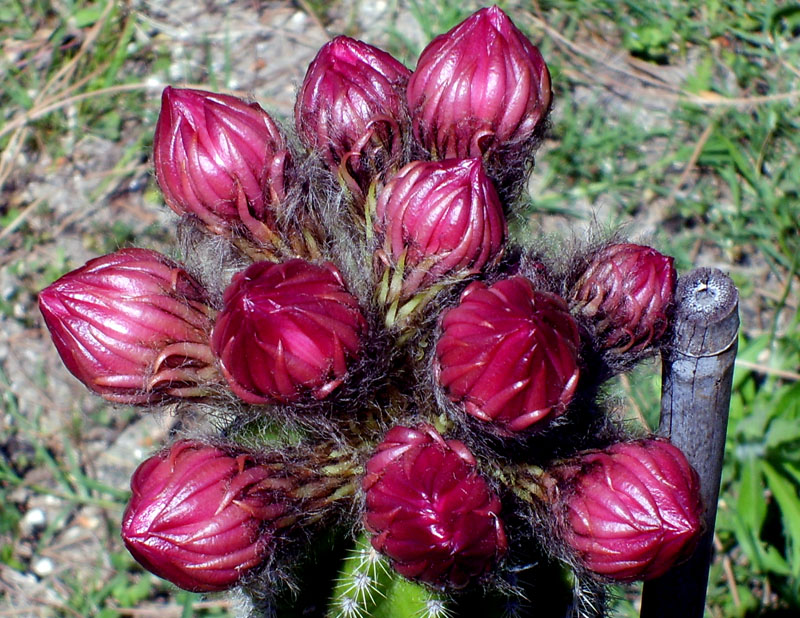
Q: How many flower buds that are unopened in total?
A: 11